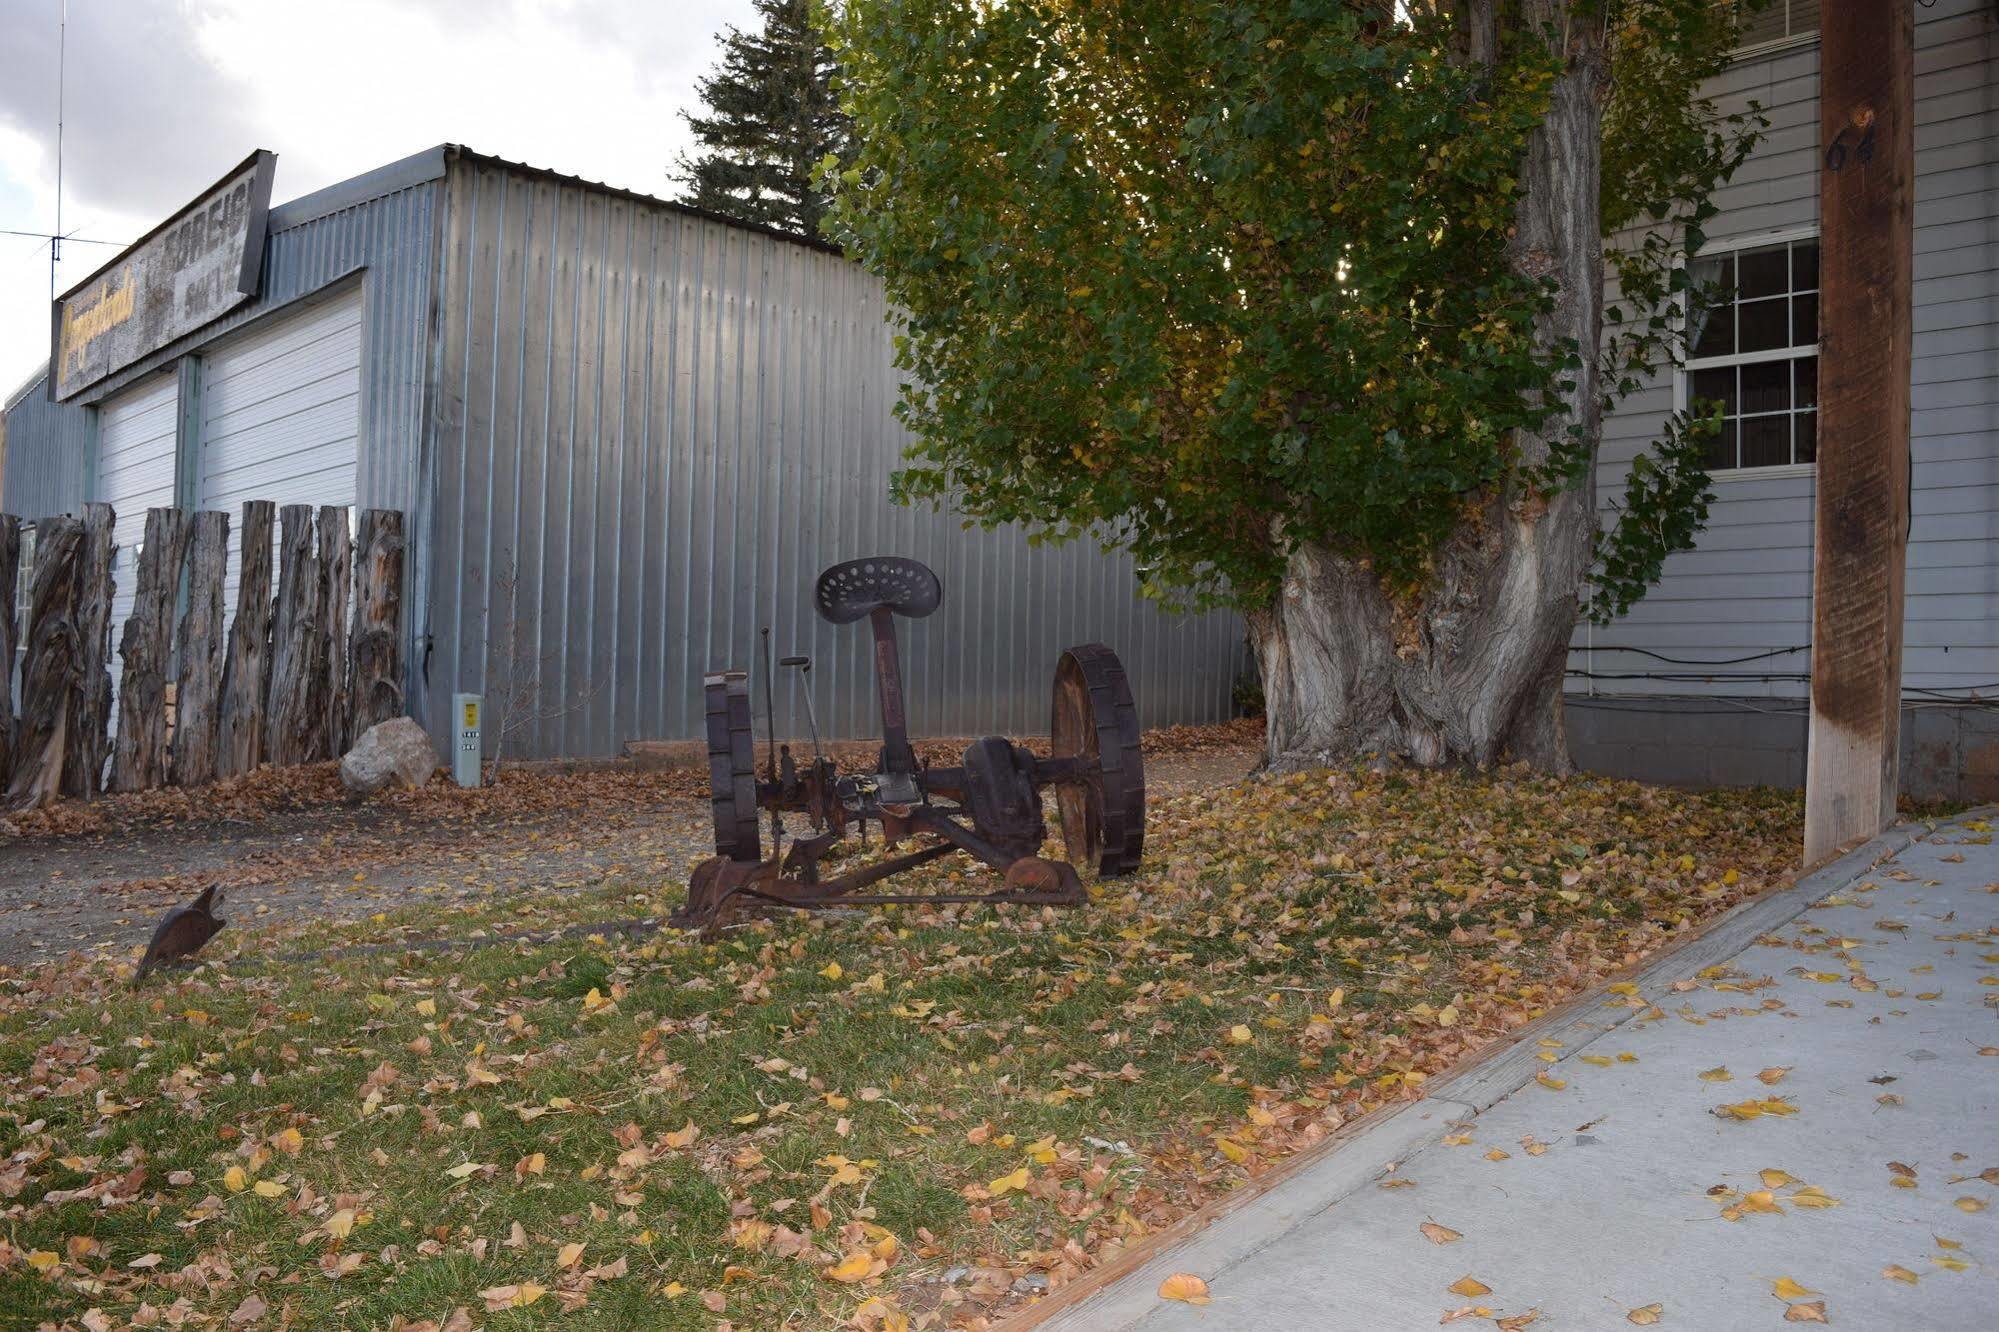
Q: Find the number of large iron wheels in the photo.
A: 2